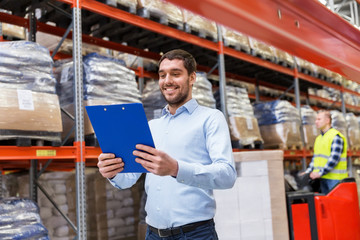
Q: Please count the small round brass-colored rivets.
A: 2